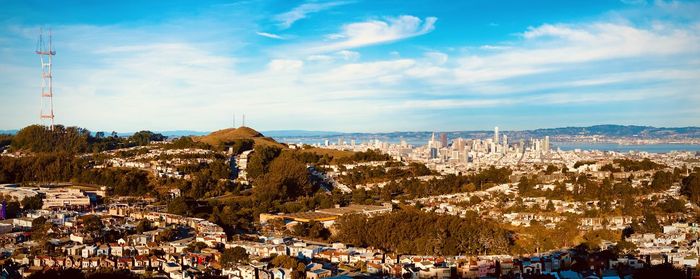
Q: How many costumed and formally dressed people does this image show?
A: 0